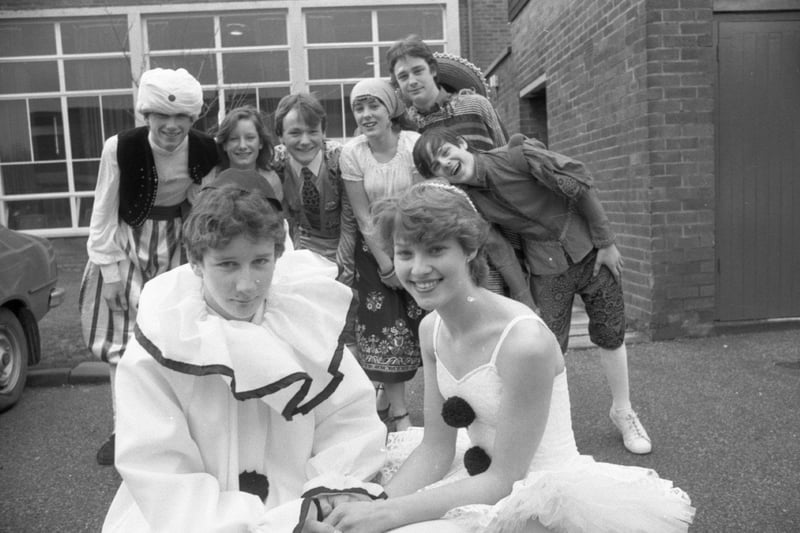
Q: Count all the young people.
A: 8